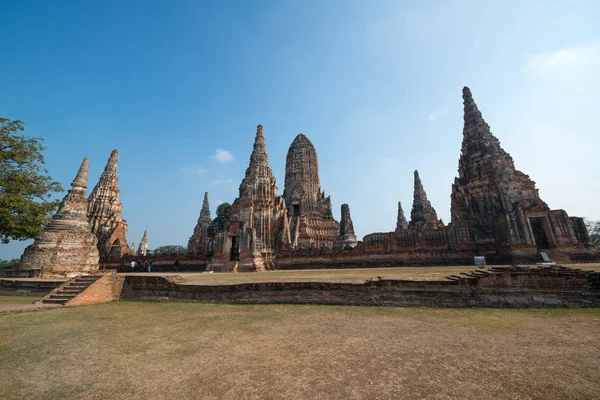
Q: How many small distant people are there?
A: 5